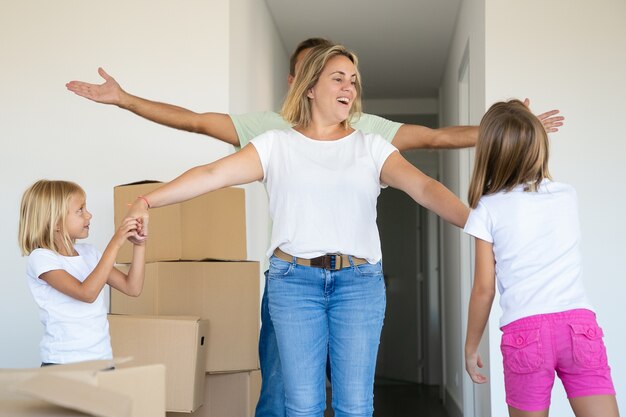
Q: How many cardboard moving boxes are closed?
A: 4